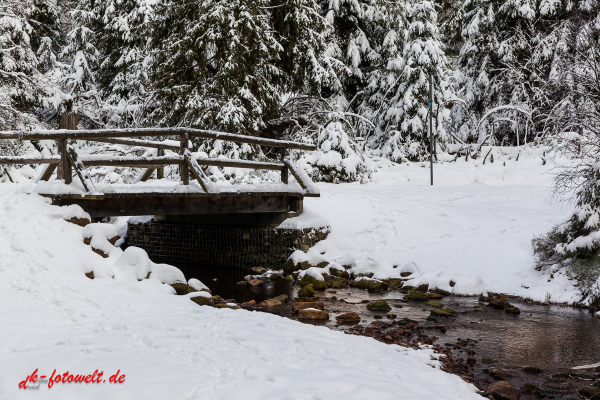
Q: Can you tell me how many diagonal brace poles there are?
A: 5